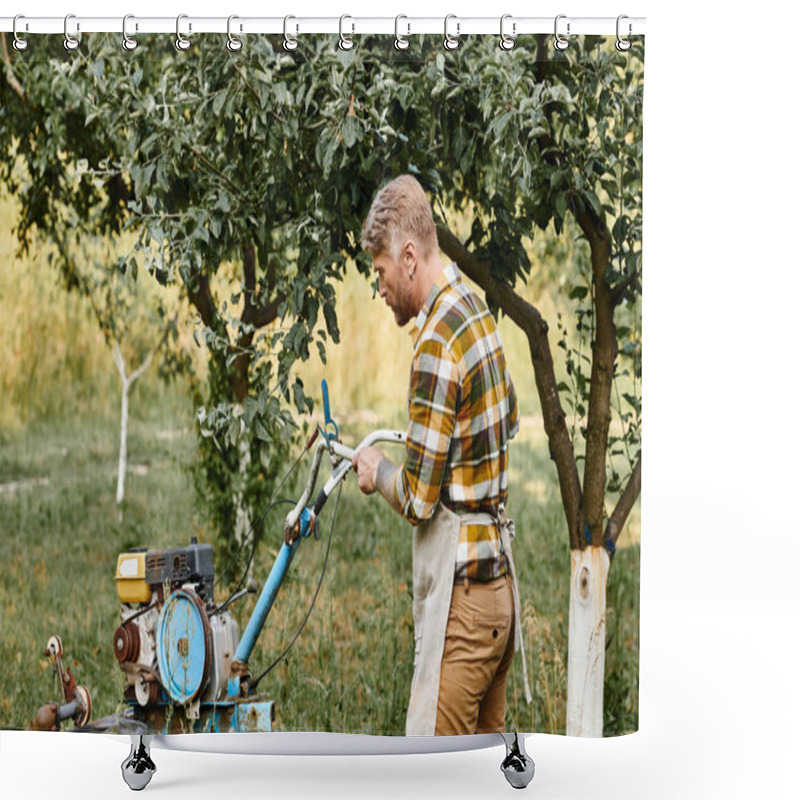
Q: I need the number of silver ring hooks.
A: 12